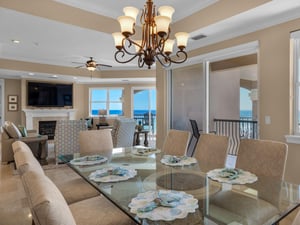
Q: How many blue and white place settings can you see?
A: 6